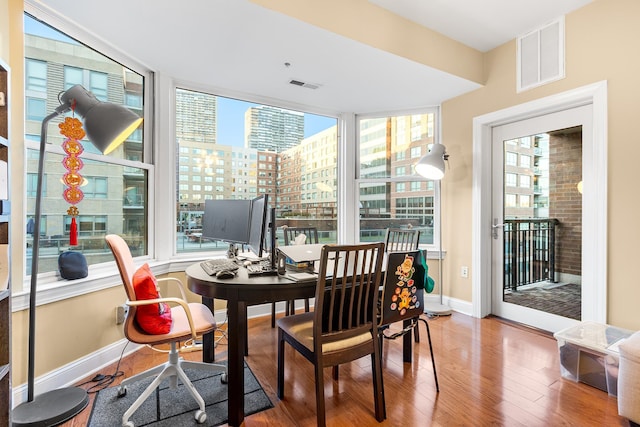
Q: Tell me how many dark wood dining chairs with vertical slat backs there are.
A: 3